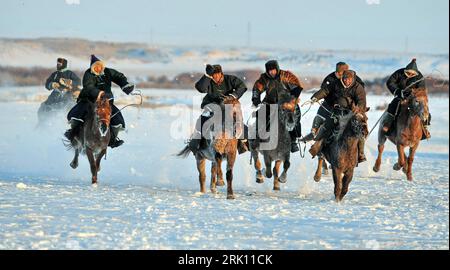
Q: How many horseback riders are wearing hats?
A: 7